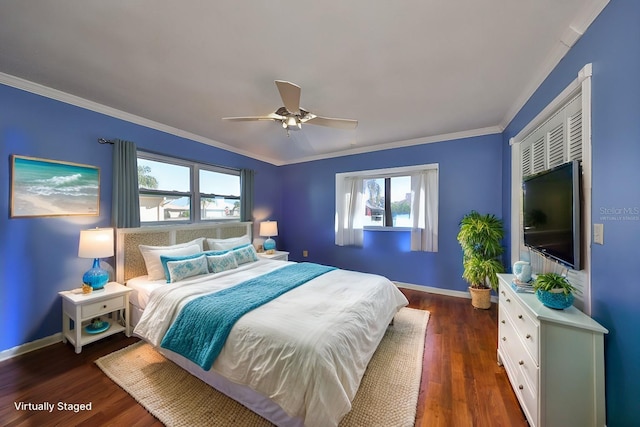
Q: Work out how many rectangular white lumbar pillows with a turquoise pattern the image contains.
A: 3